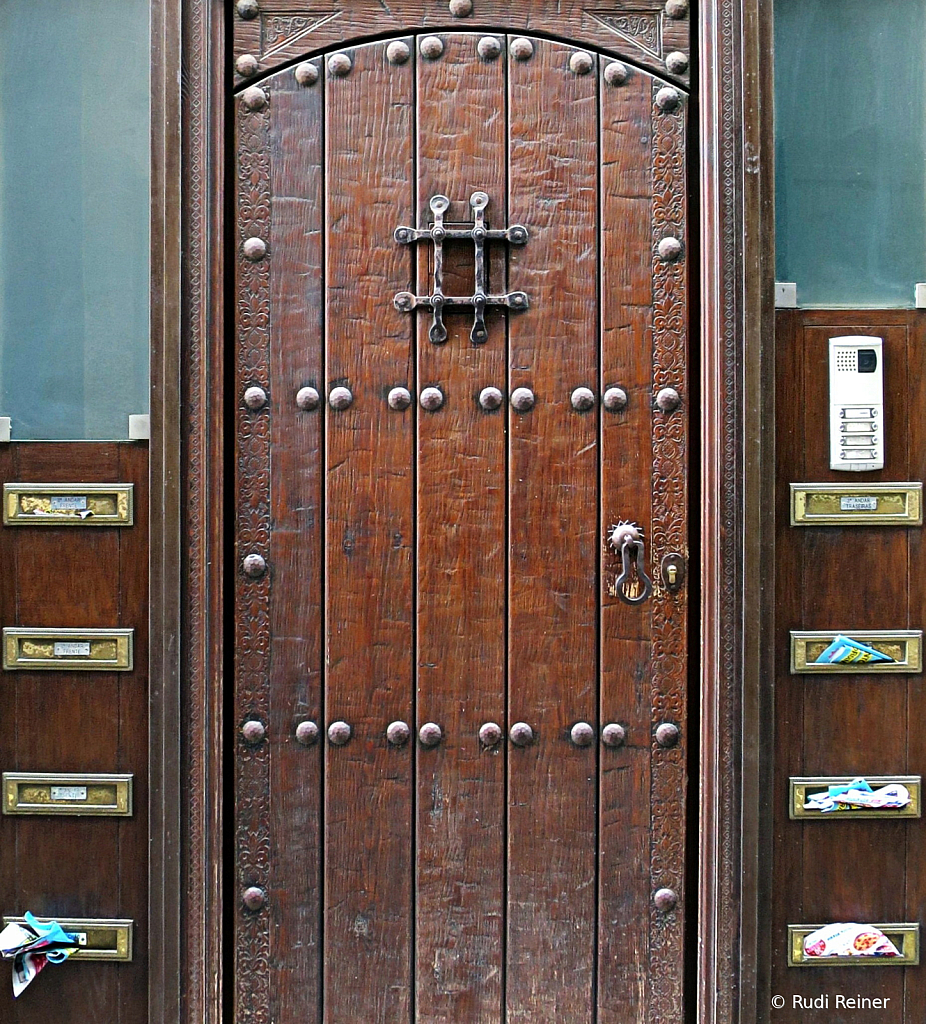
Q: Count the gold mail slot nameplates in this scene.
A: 8